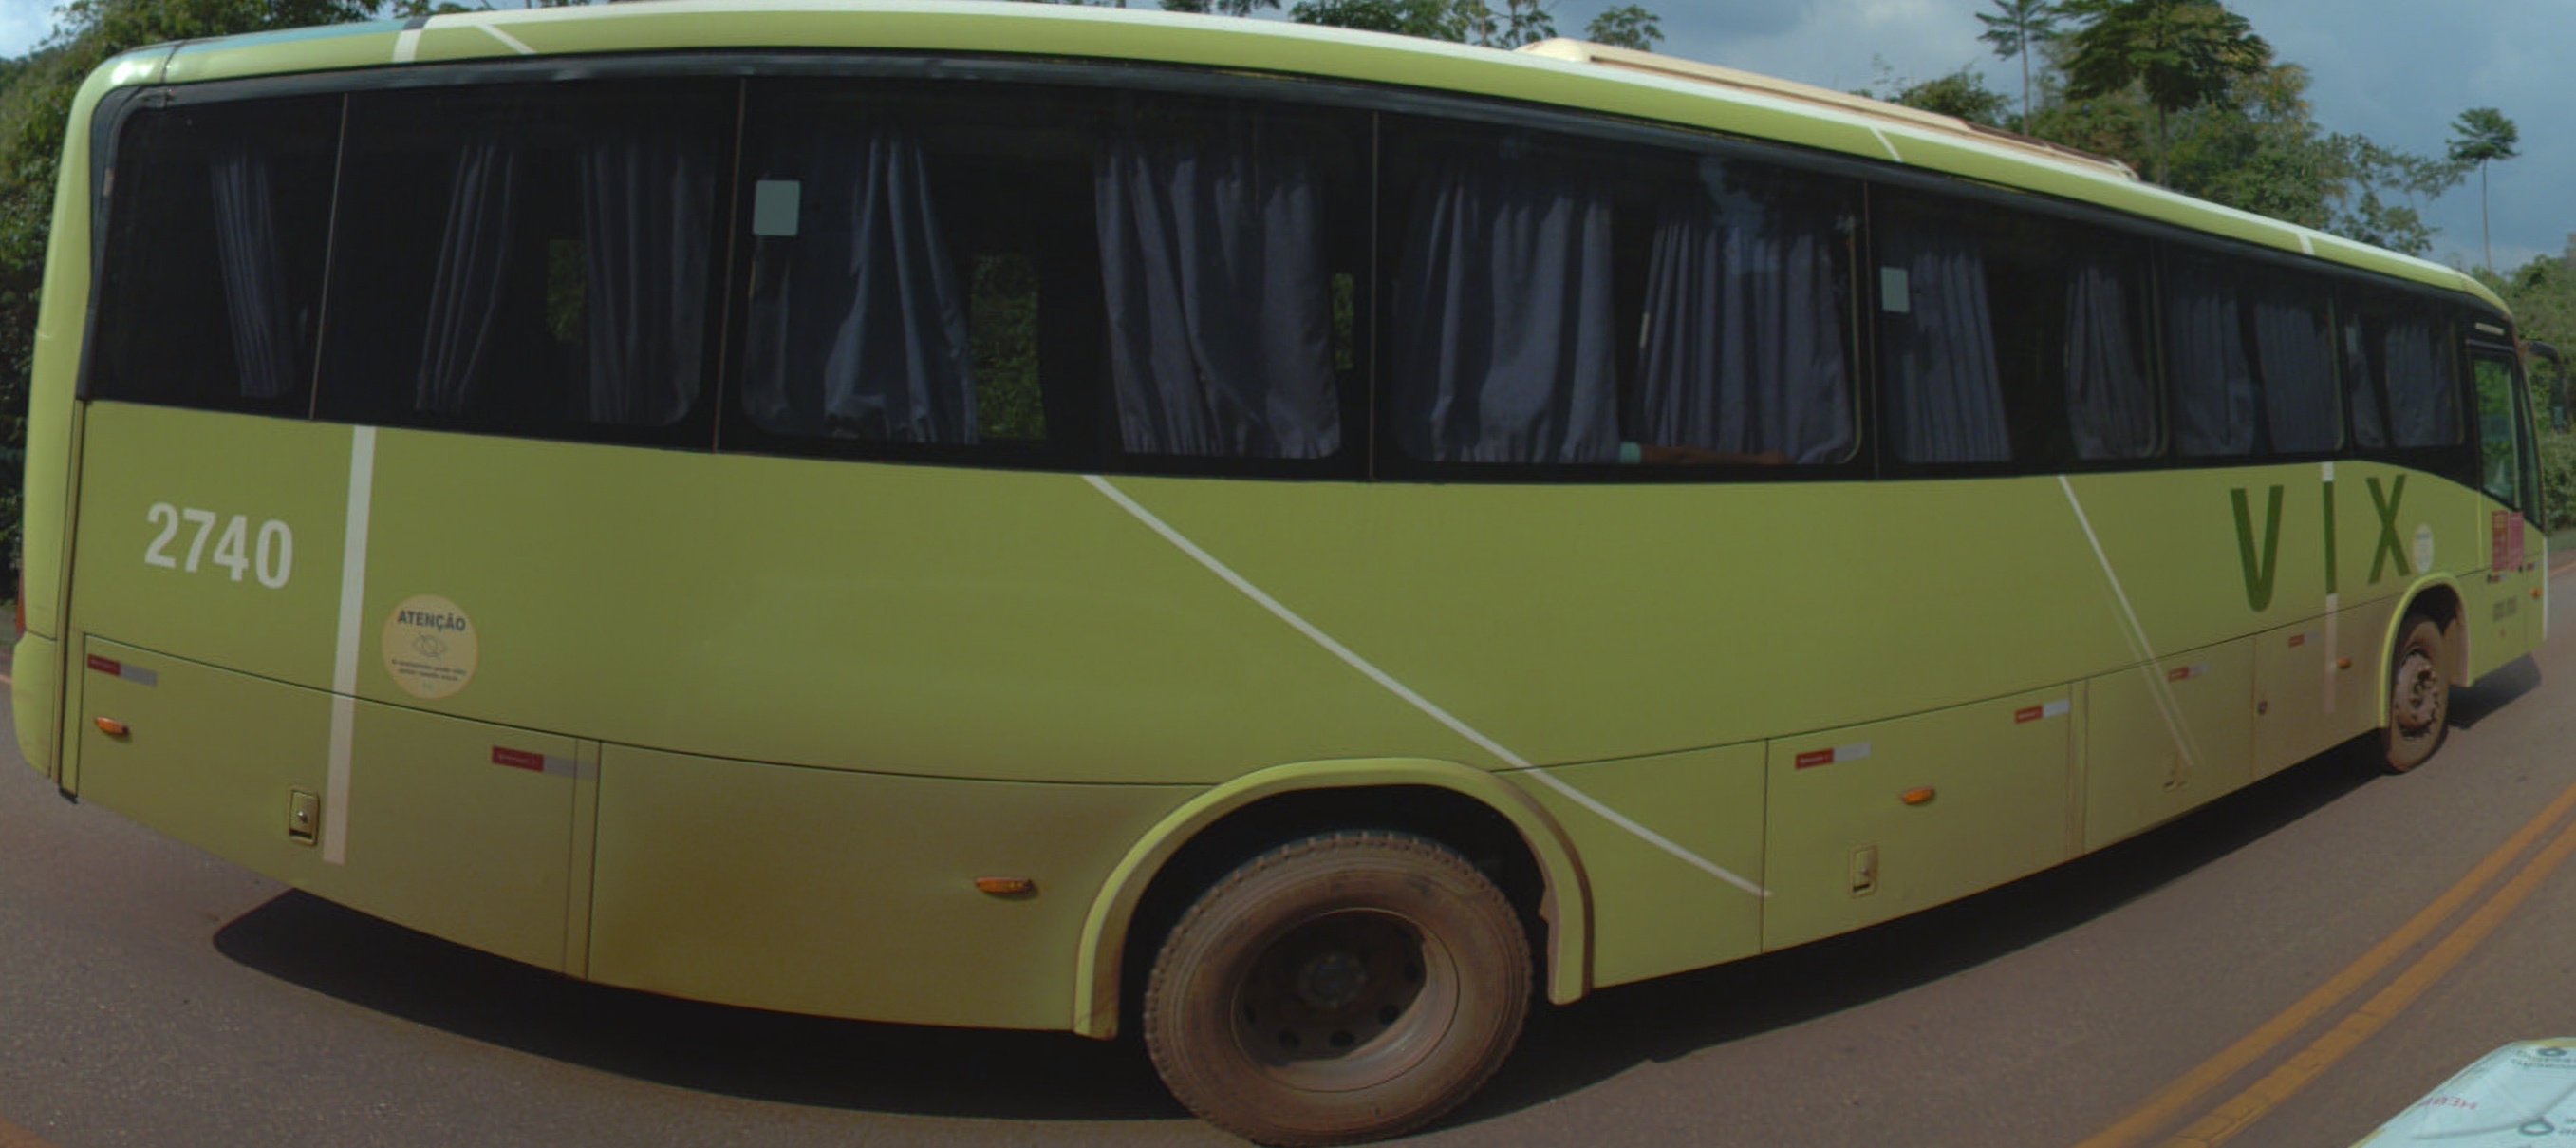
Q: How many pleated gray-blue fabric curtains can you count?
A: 13